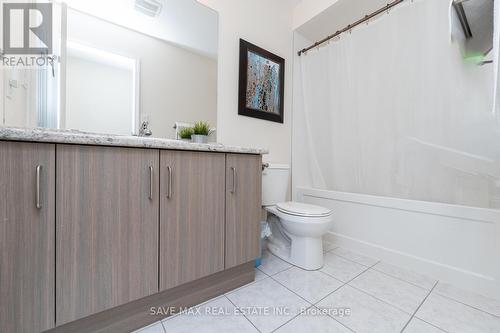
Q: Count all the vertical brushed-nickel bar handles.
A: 4